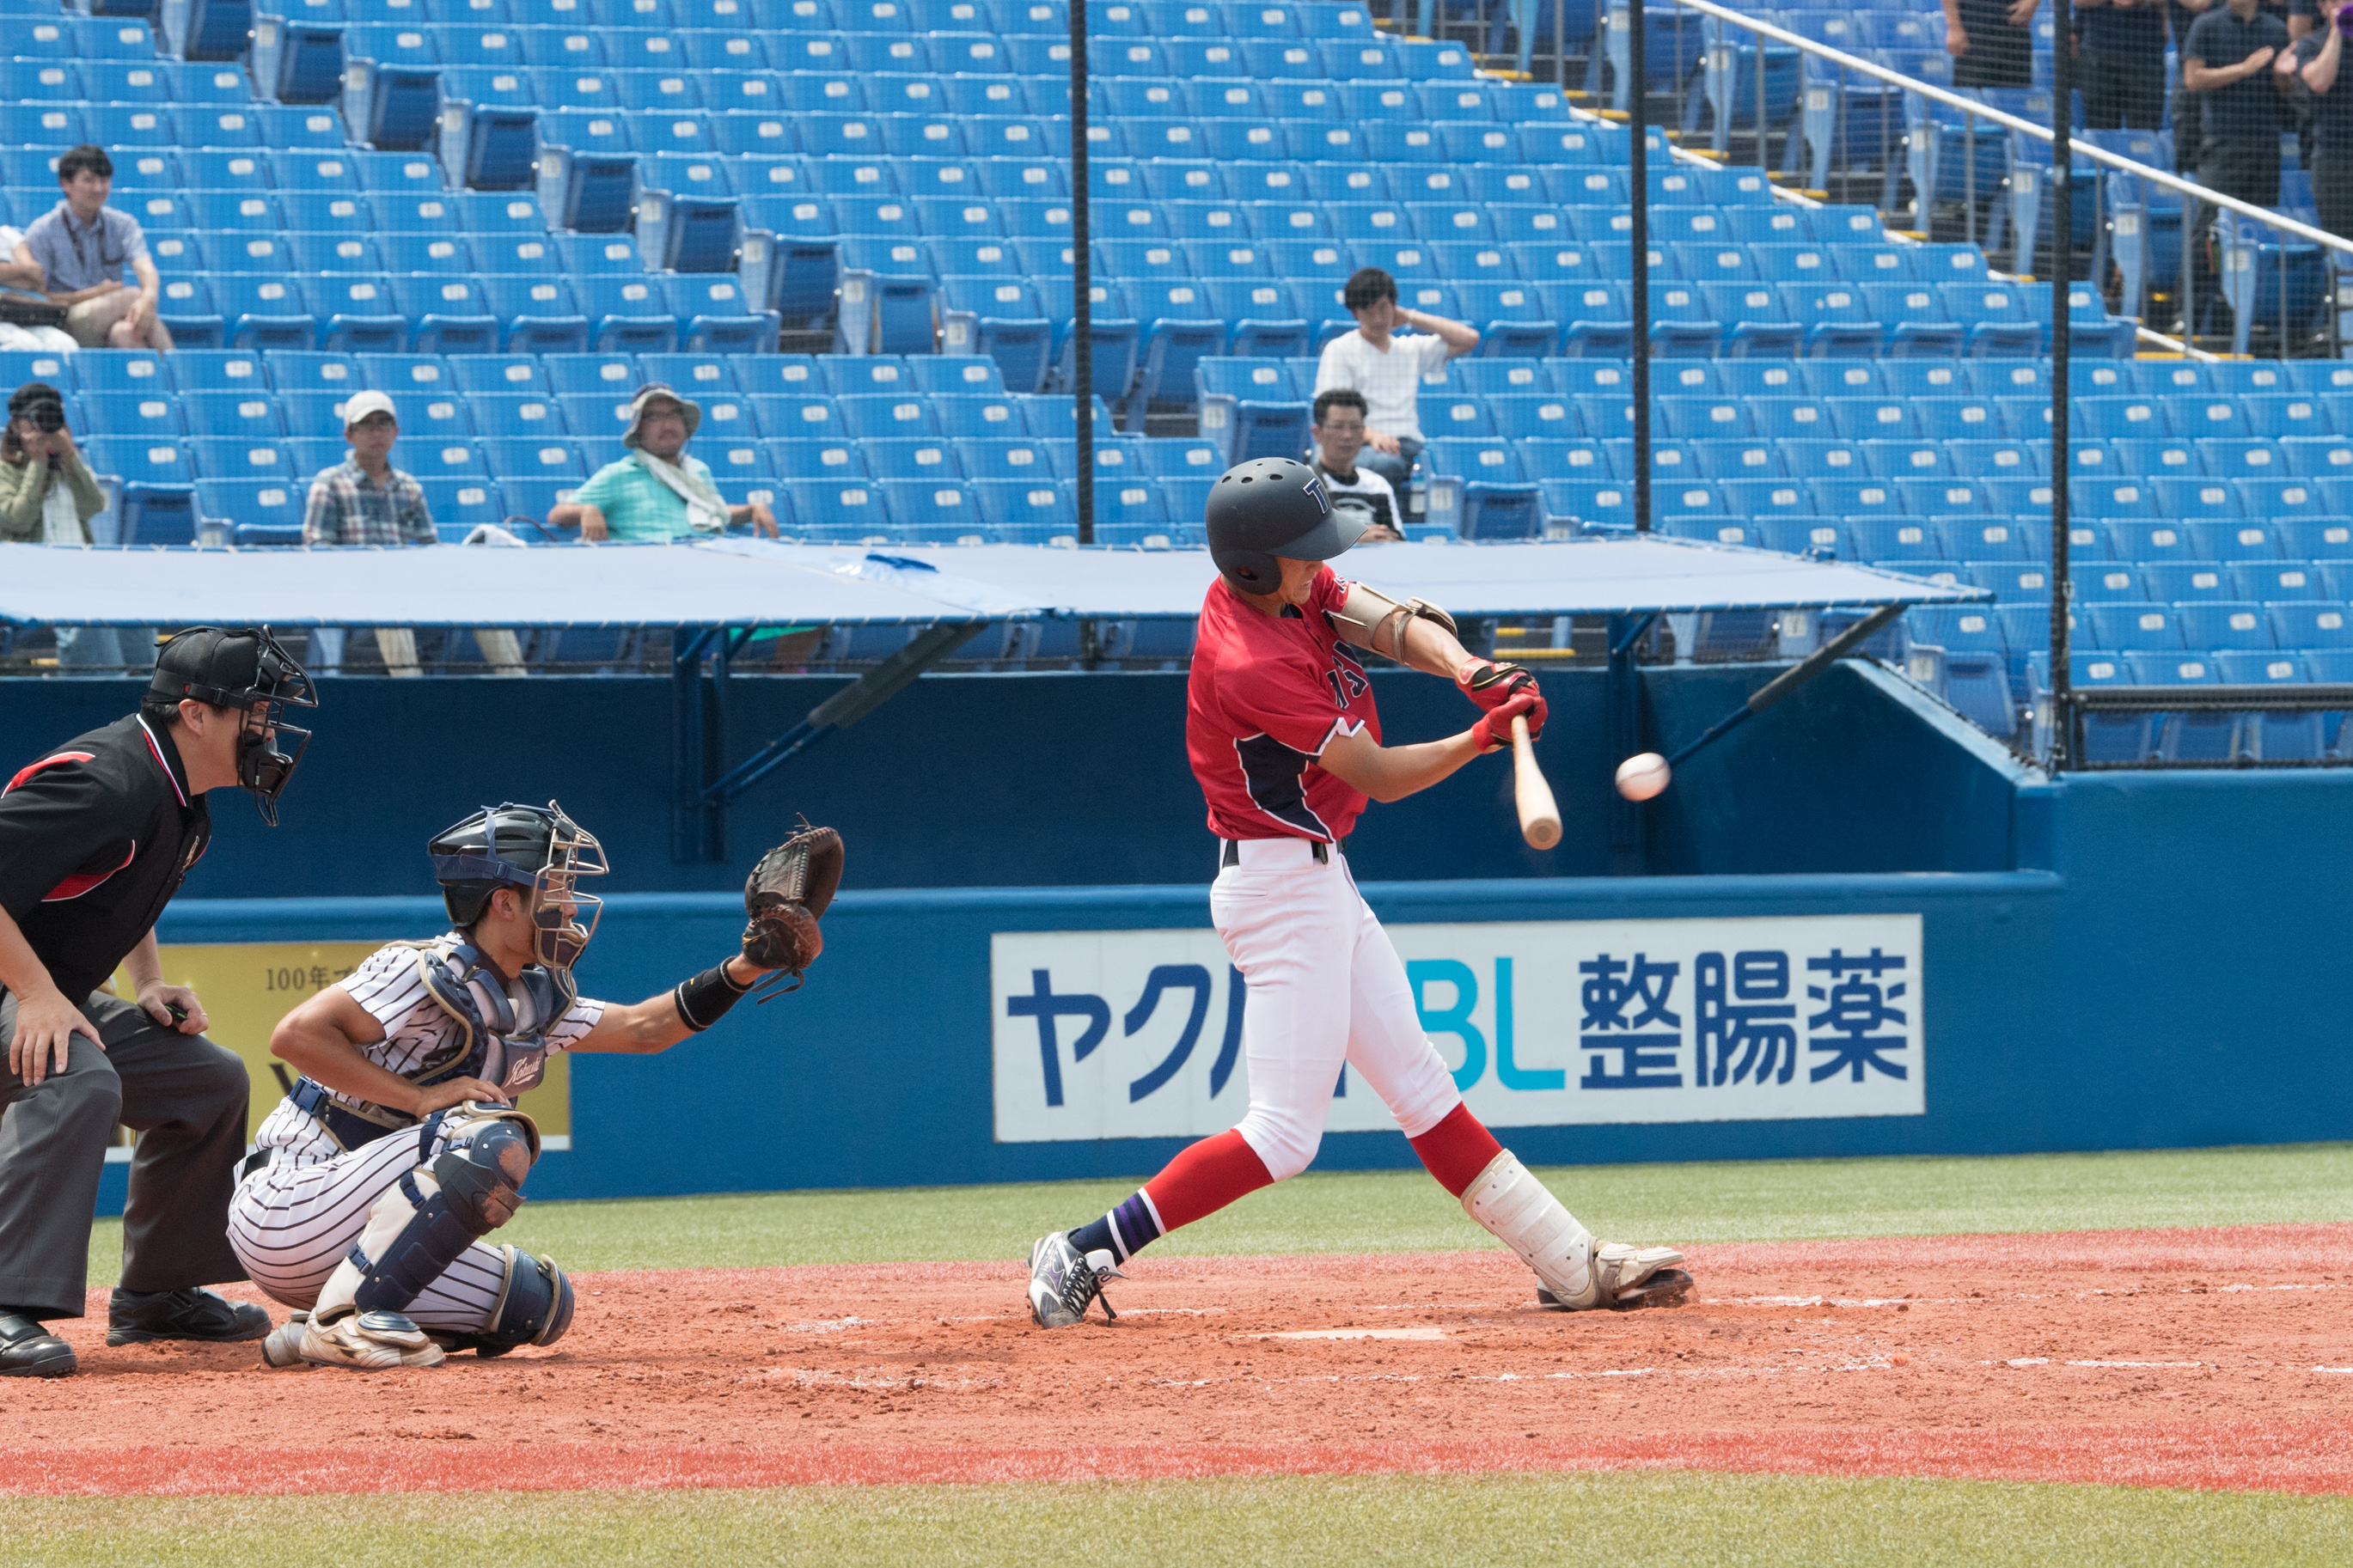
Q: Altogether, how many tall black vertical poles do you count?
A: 3